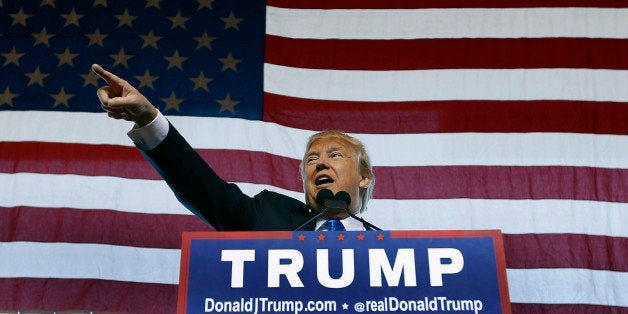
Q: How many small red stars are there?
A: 5